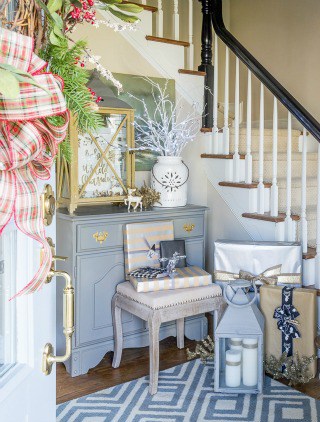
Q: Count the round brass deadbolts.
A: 1